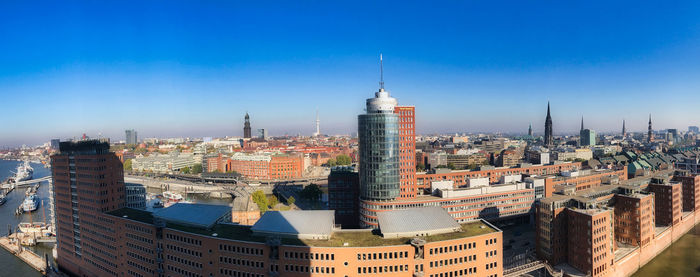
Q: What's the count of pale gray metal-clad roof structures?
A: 3